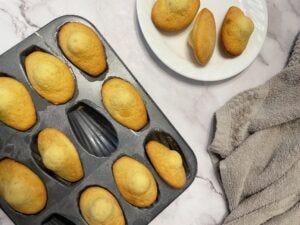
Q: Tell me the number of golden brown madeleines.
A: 12